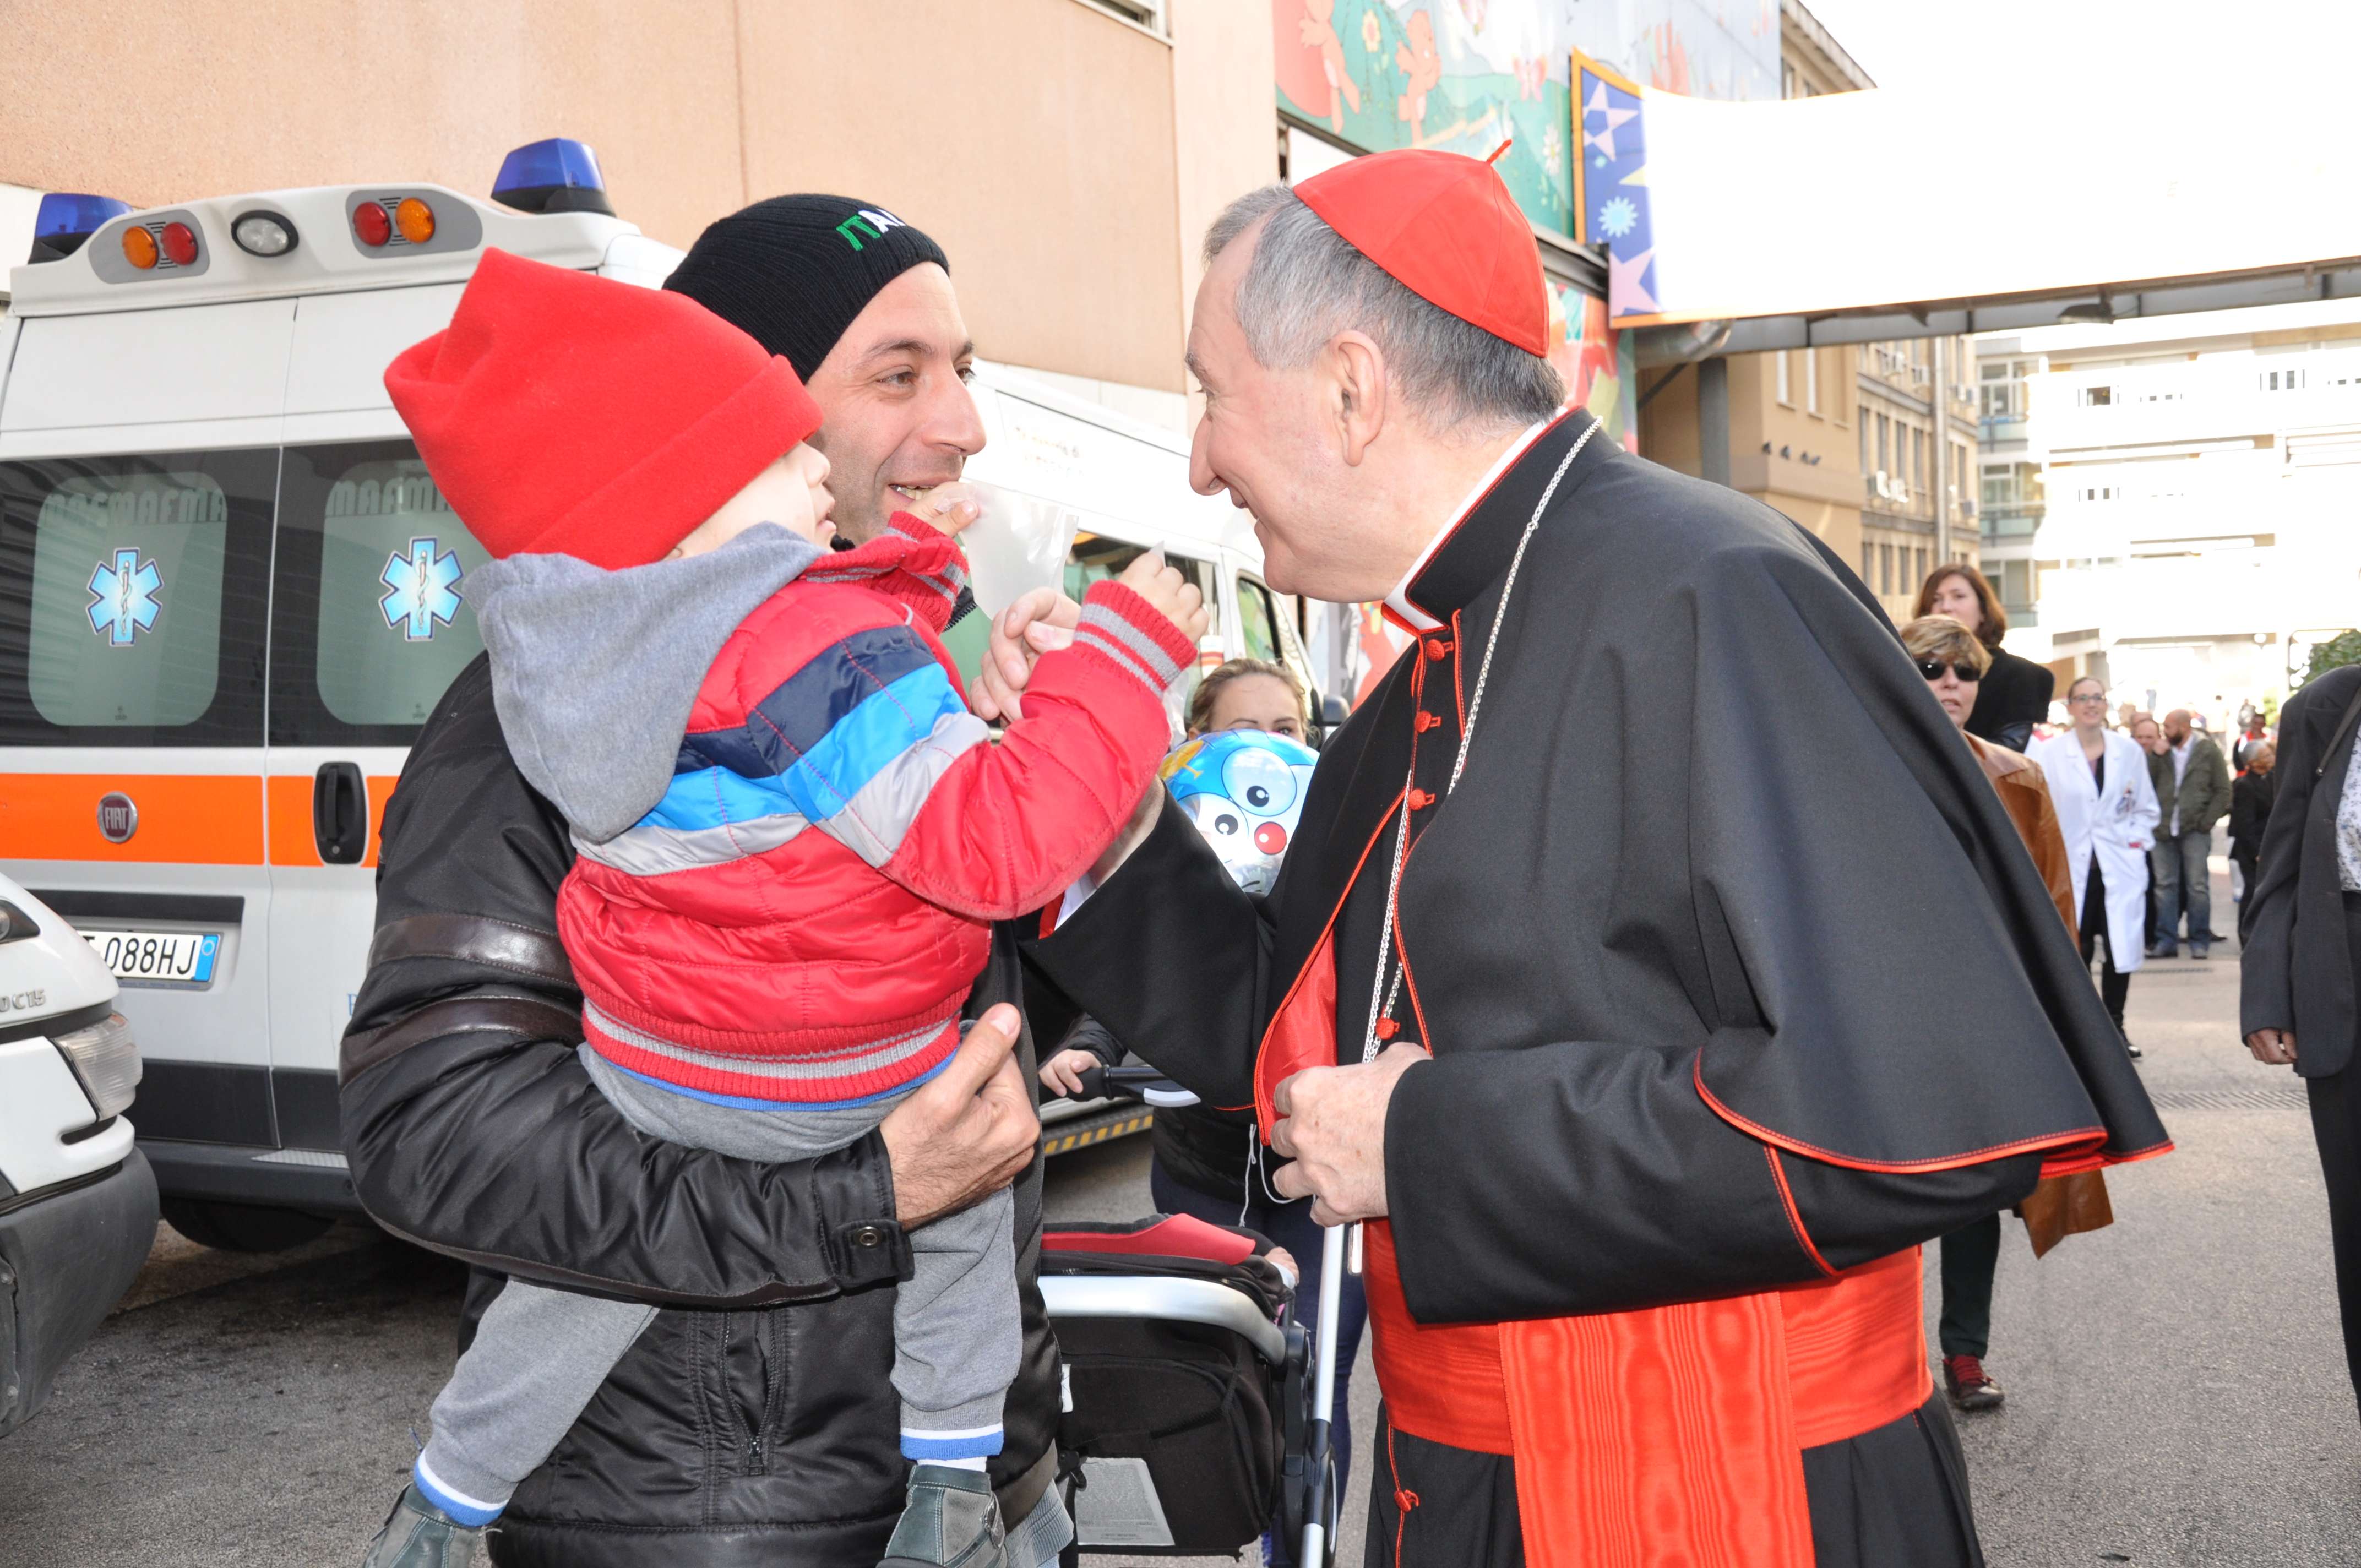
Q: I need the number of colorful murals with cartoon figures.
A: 1